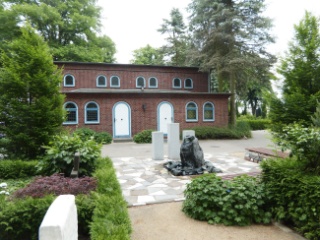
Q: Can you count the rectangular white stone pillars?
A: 3